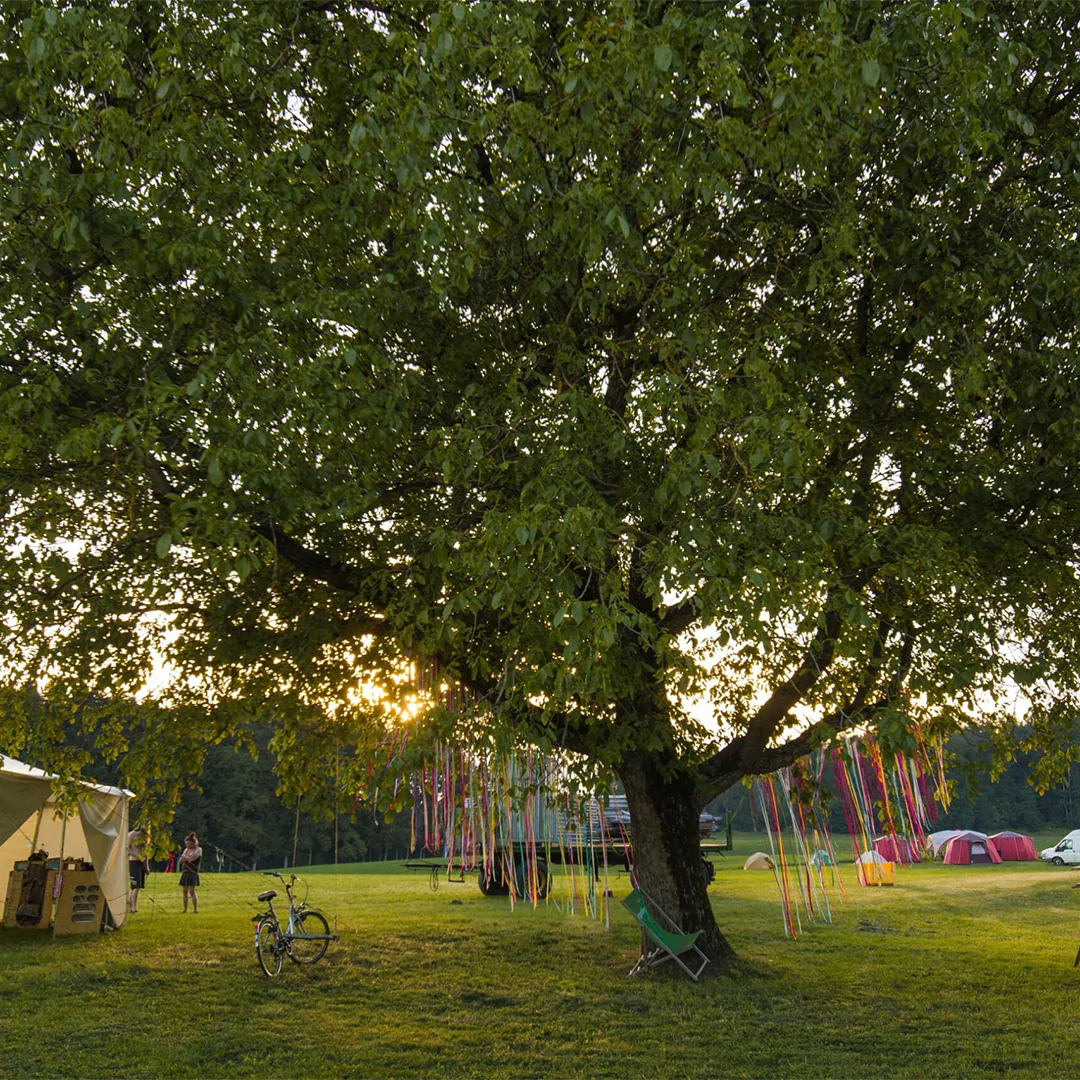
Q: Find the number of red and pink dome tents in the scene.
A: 3